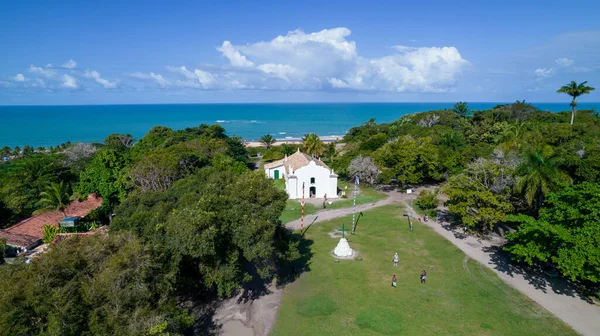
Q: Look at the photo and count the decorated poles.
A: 3